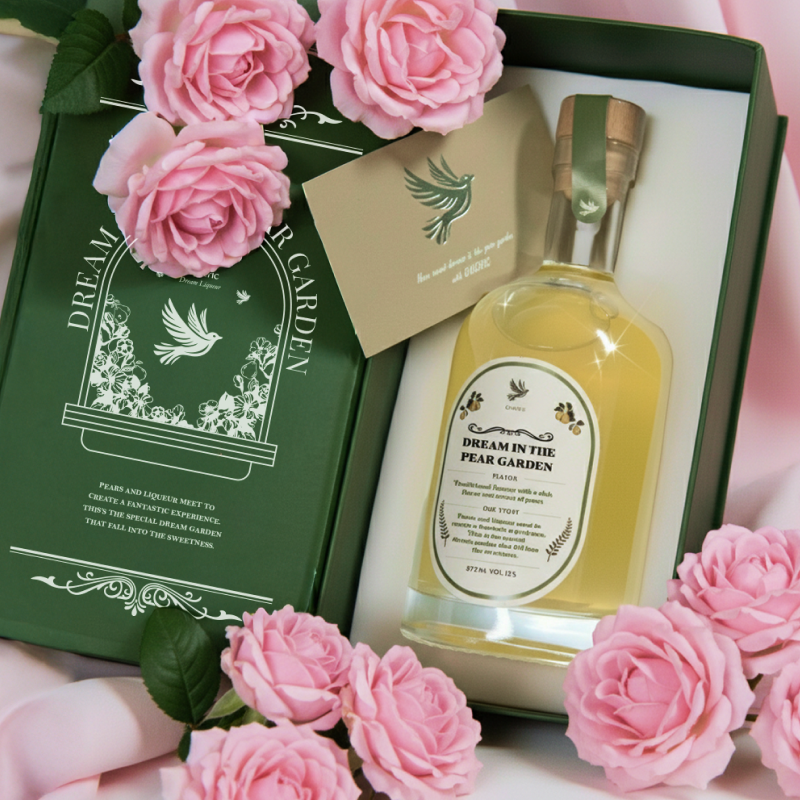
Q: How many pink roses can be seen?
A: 9